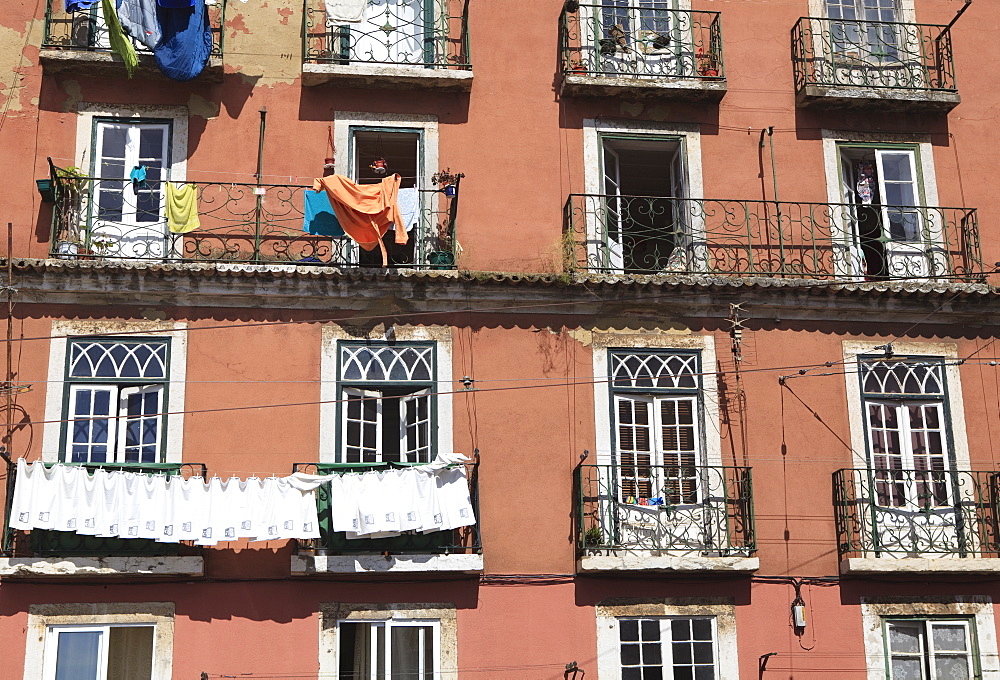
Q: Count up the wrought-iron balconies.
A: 10